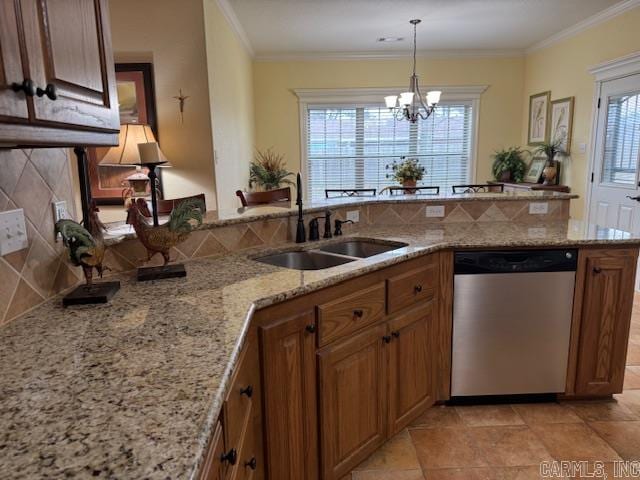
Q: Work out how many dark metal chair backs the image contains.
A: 3